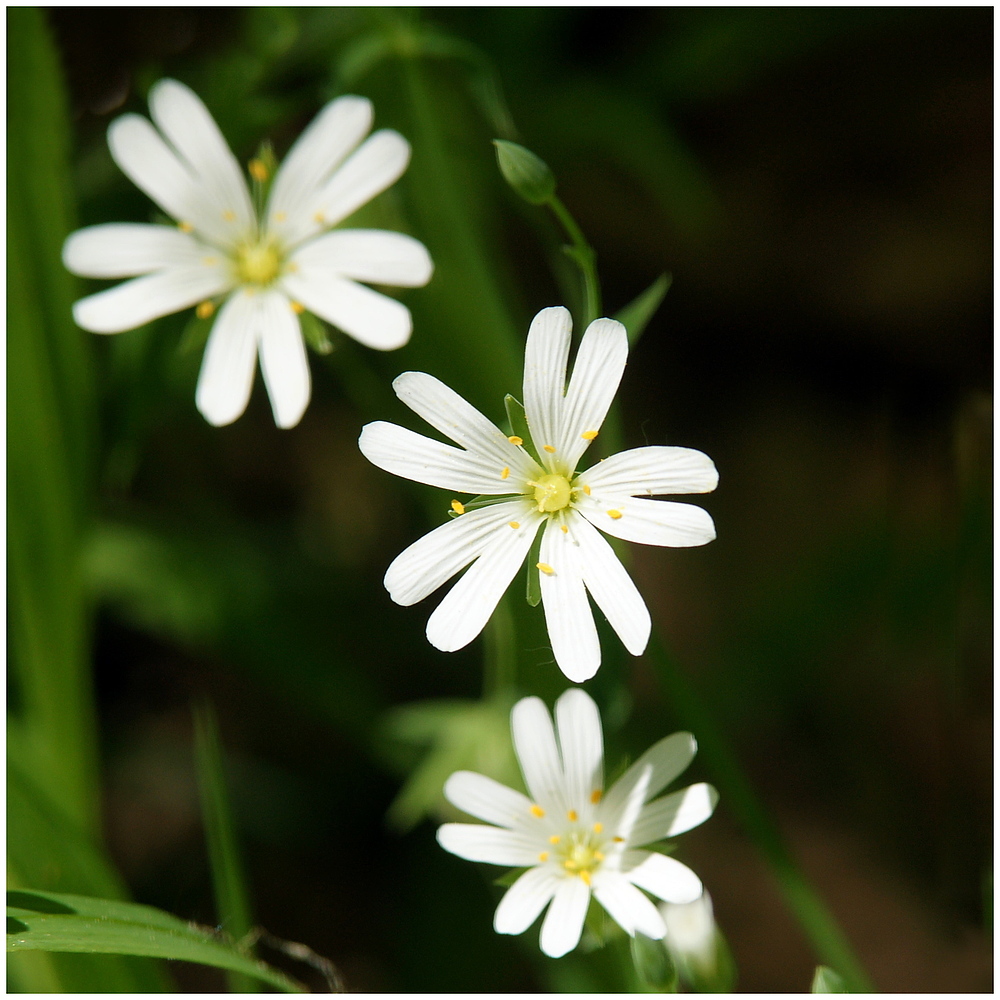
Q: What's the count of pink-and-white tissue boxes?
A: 0